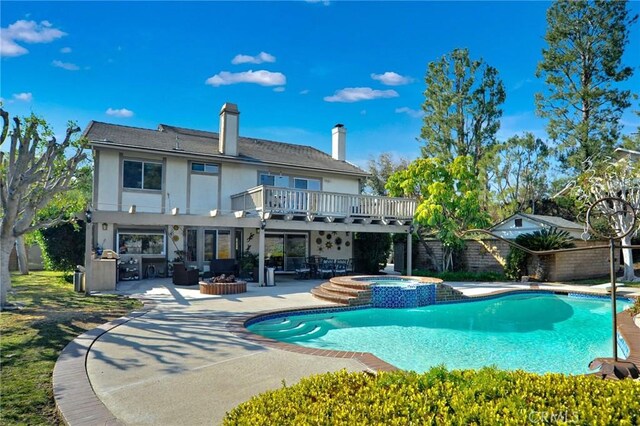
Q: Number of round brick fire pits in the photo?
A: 1